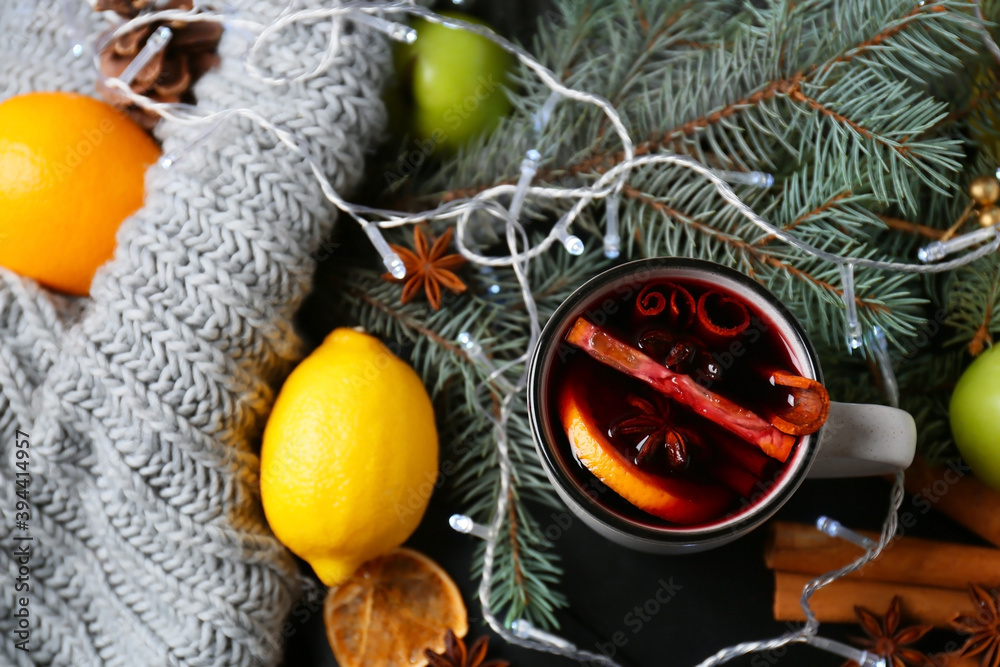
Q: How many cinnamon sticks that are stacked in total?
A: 2